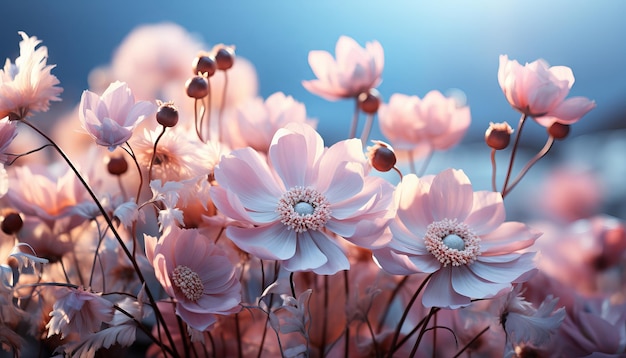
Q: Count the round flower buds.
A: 10